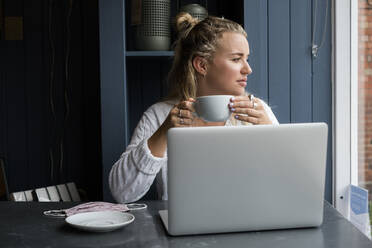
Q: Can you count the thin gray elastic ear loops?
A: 2